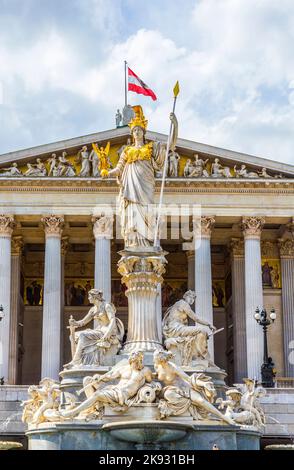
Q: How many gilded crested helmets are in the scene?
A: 1